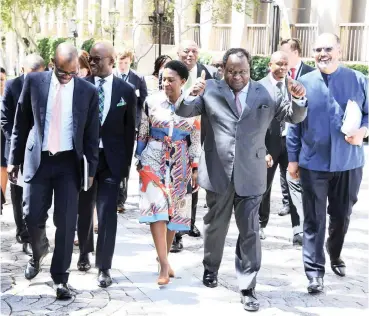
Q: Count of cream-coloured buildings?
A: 1